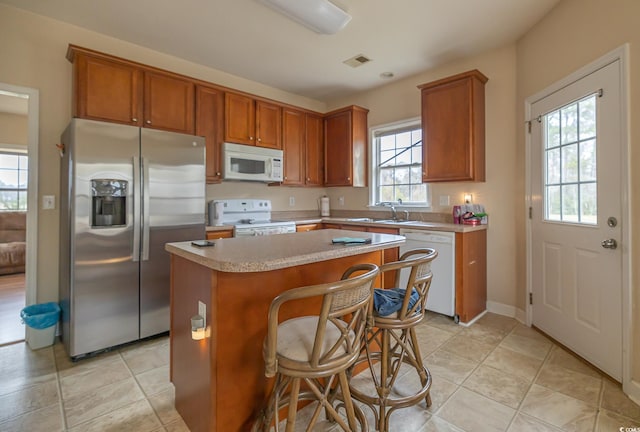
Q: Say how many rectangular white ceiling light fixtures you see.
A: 1